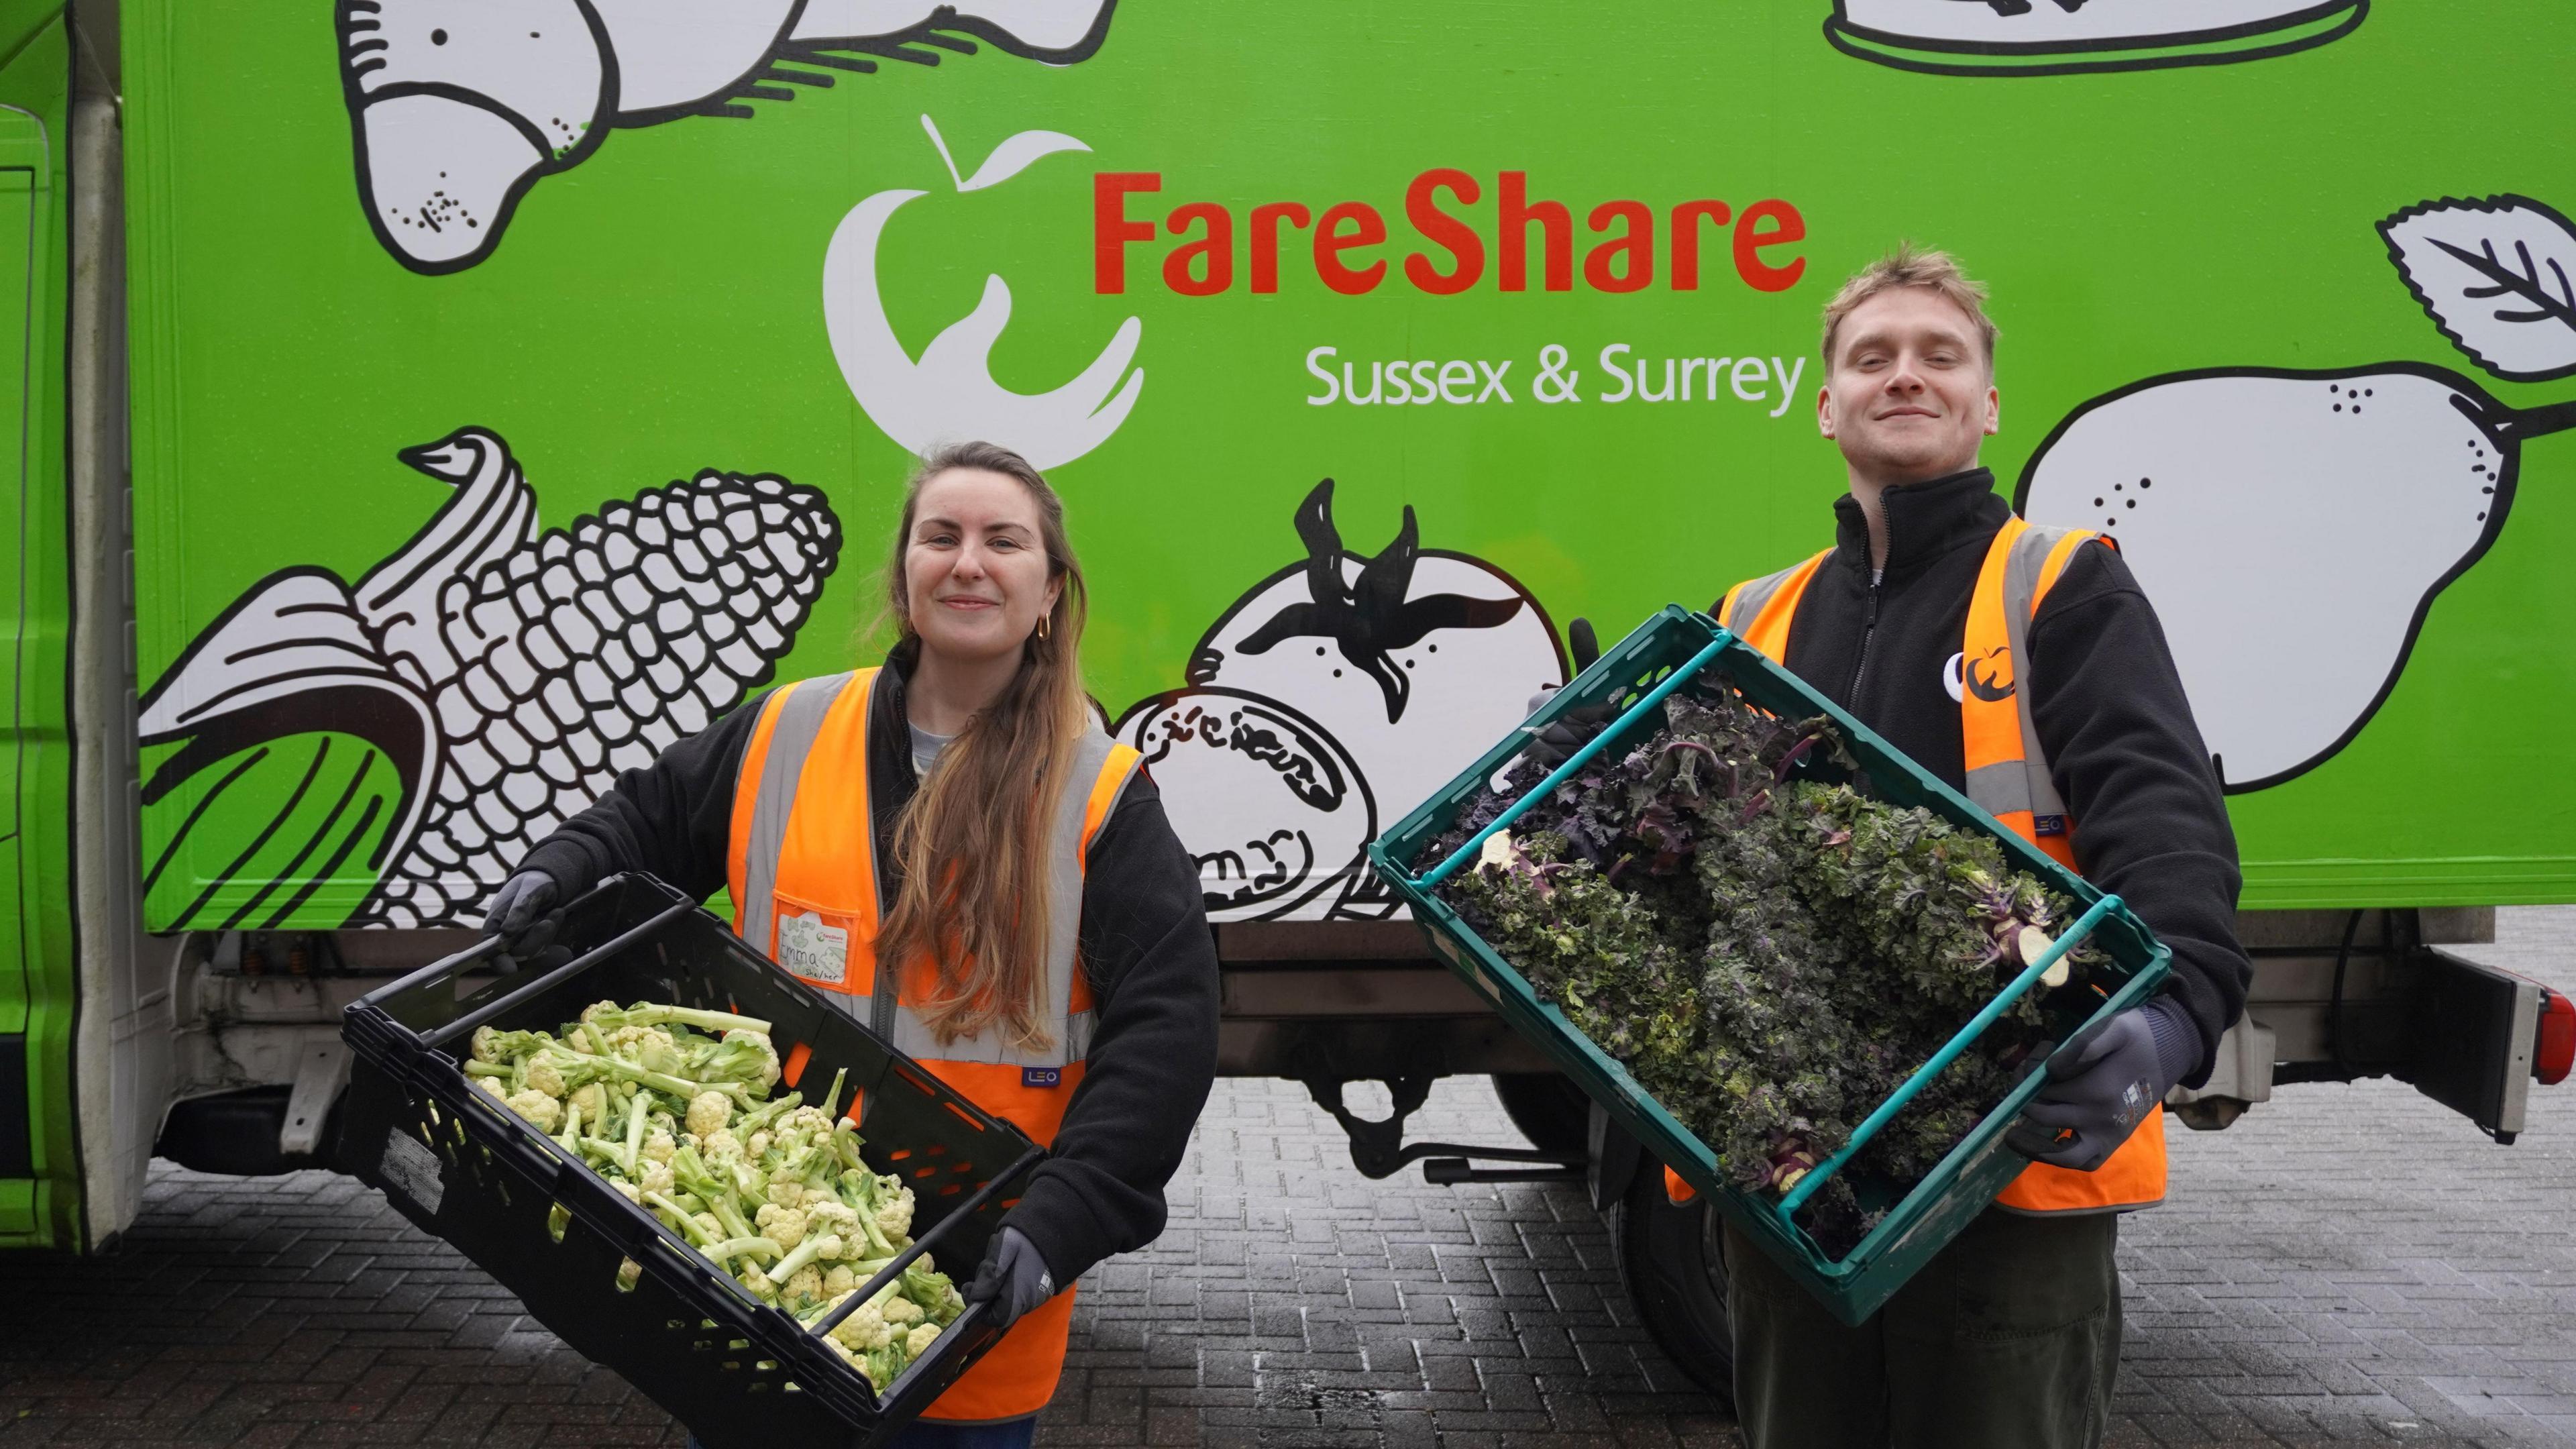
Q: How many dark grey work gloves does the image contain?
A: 4